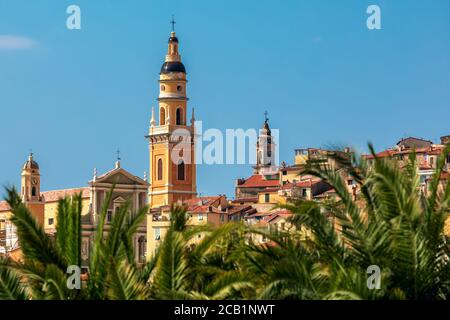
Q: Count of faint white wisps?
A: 1